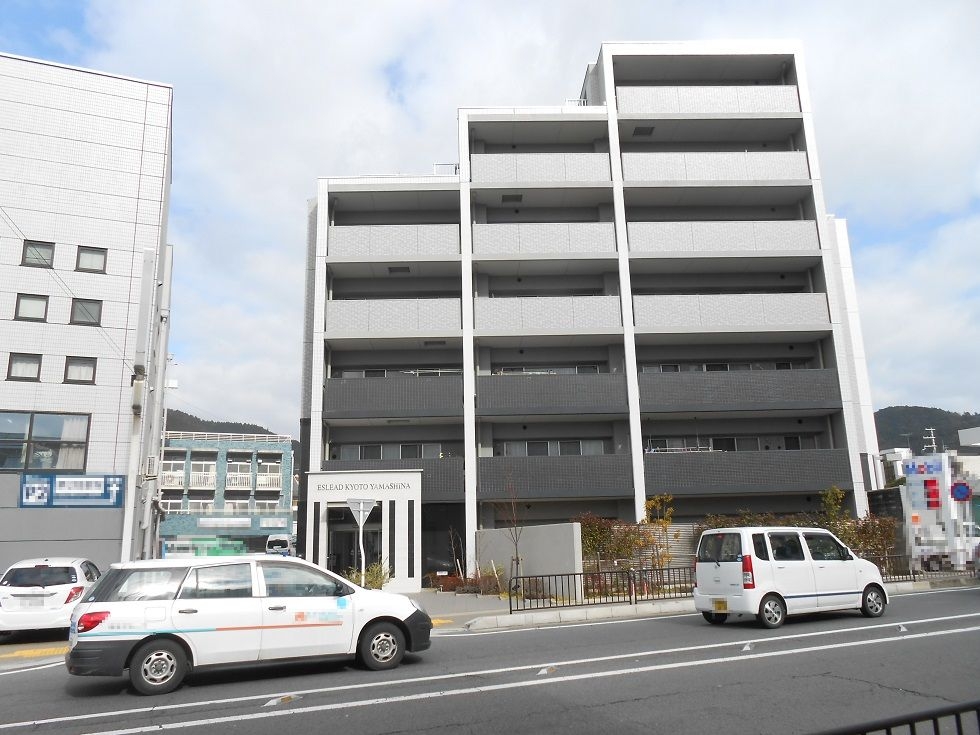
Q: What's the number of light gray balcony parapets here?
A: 9